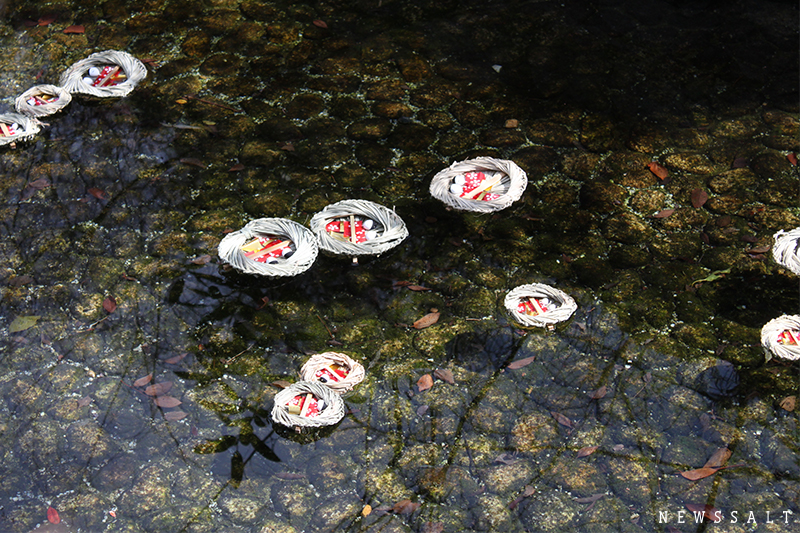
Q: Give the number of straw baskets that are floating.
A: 11